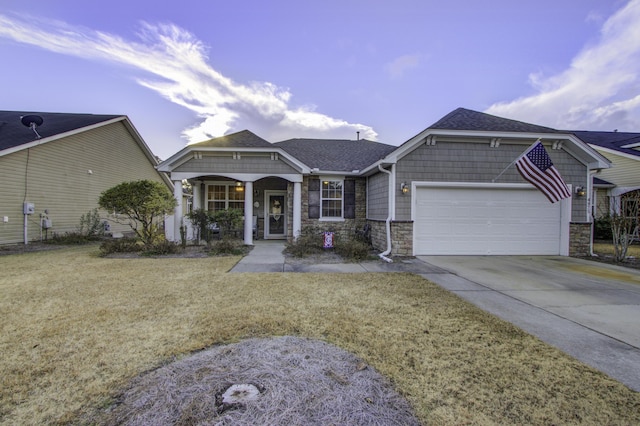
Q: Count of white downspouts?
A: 2